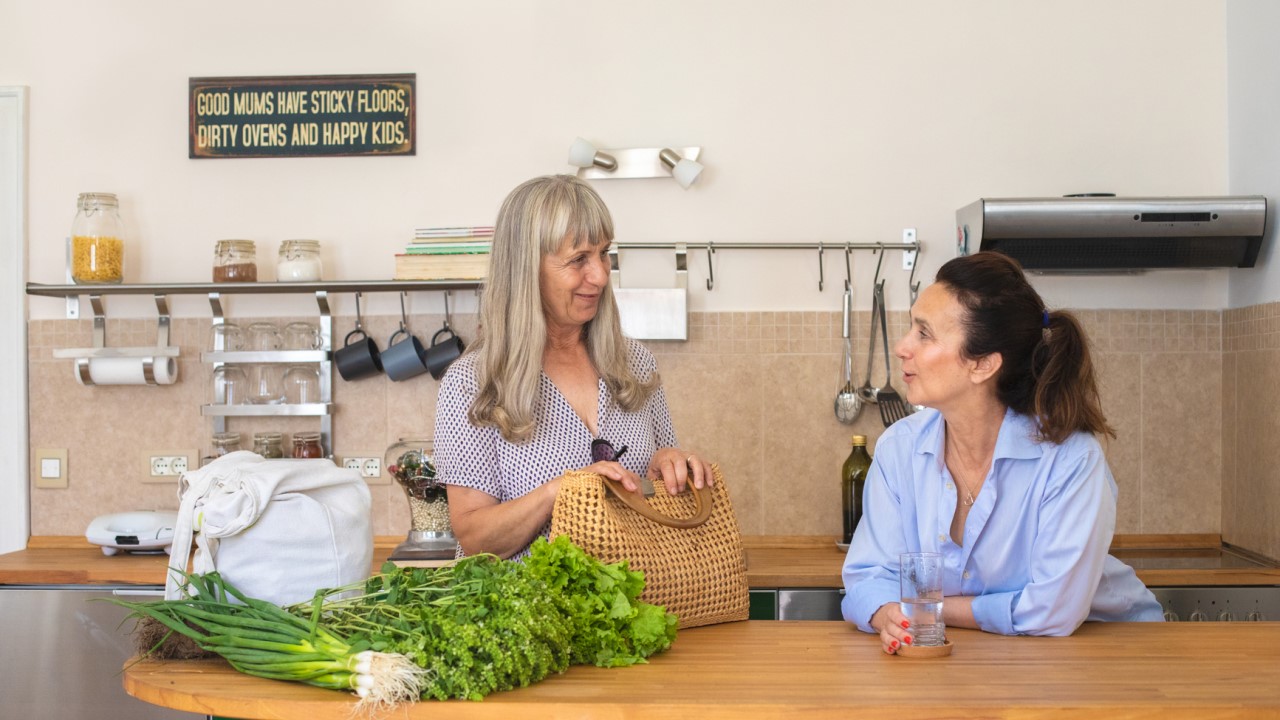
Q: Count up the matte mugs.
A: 3